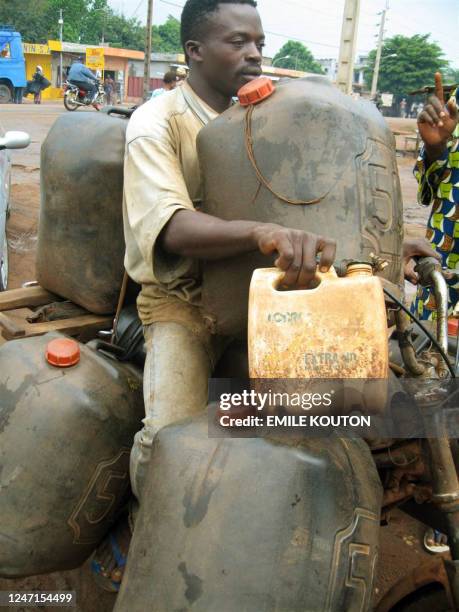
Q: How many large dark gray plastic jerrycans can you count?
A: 4